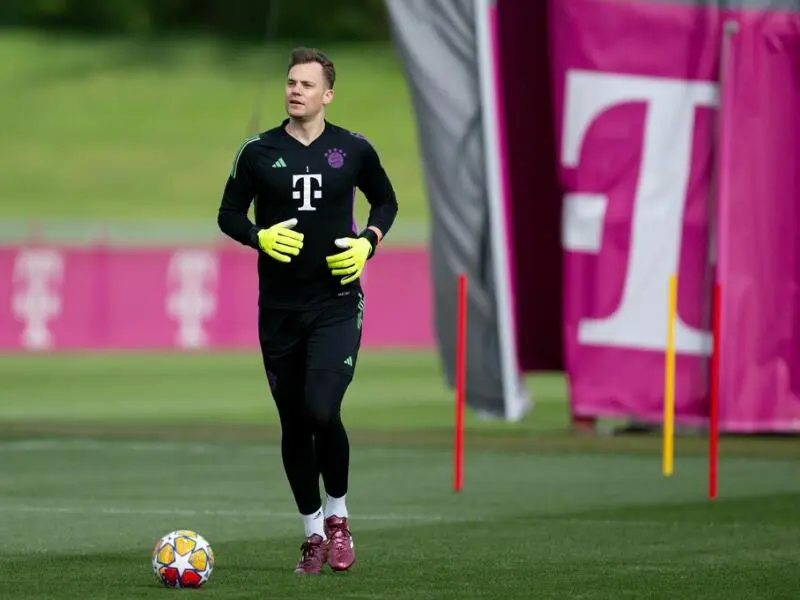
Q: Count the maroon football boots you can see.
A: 2